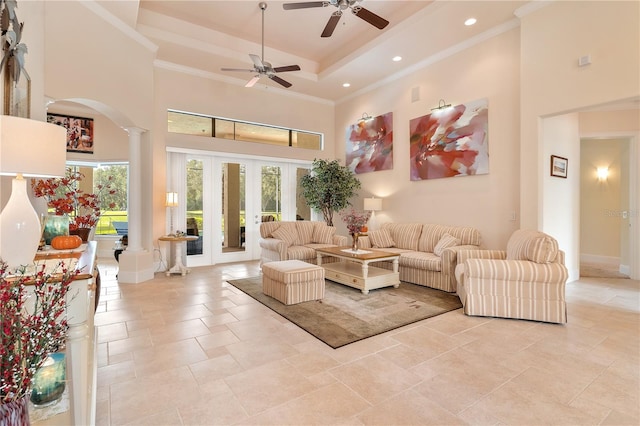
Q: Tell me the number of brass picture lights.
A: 2